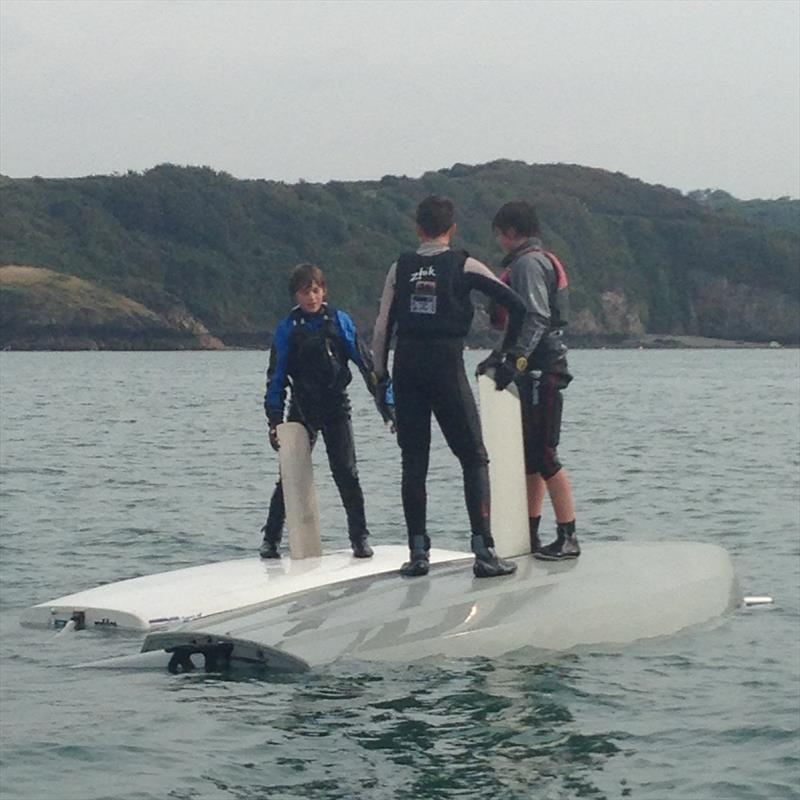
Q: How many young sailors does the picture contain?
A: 3